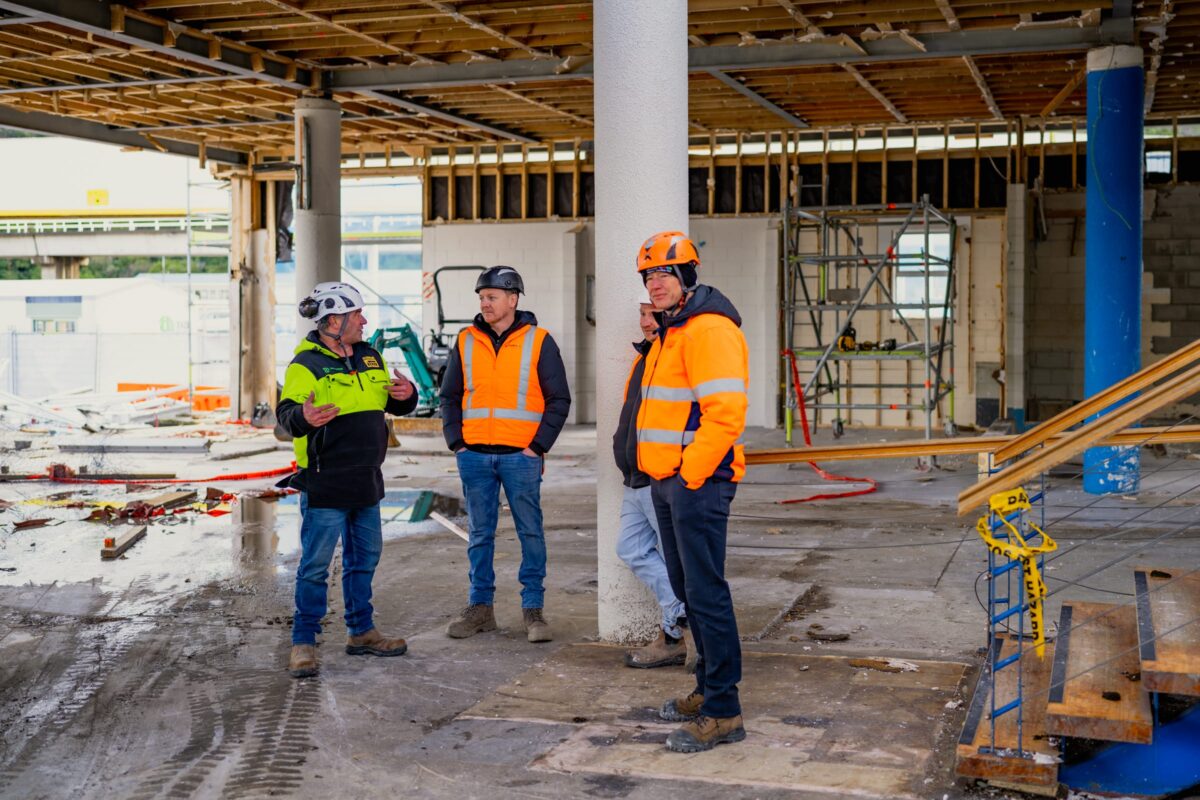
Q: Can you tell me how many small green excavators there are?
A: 1